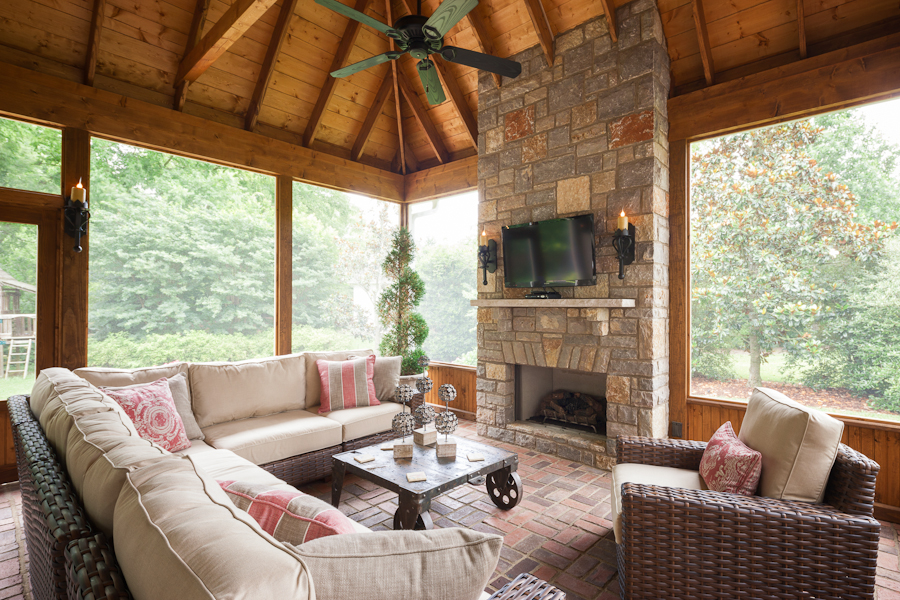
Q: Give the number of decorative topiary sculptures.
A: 3